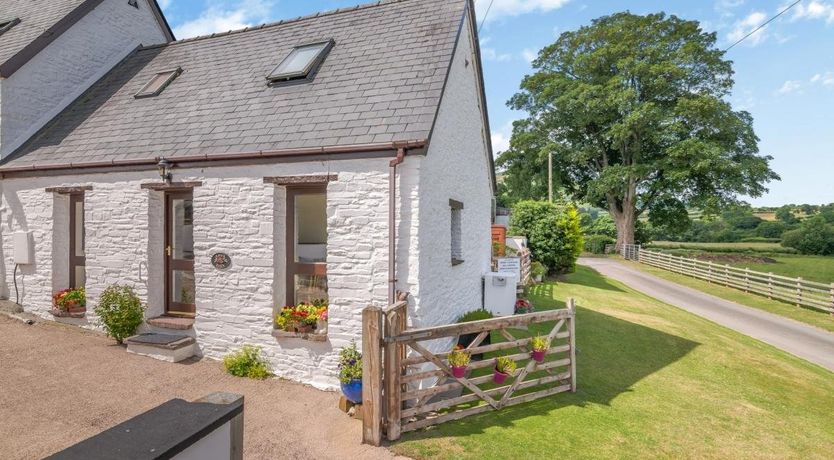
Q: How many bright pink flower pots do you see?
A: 3